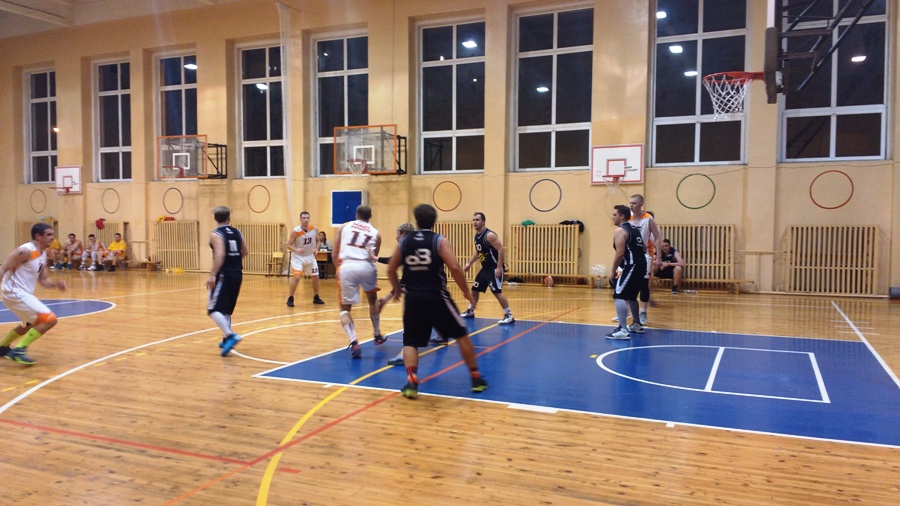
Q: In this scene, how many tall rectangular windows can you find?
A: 9